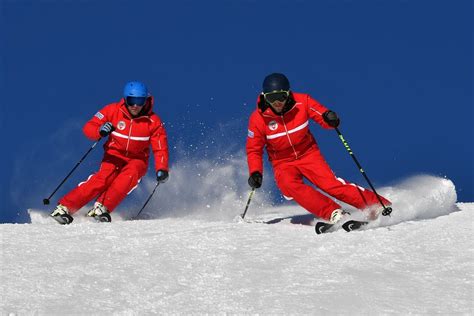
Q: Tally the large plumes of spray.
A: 2